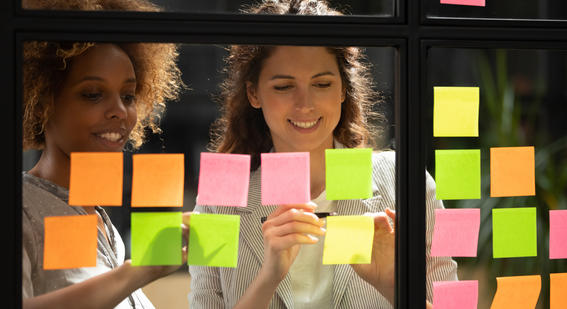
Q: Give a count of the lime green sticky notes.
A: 5